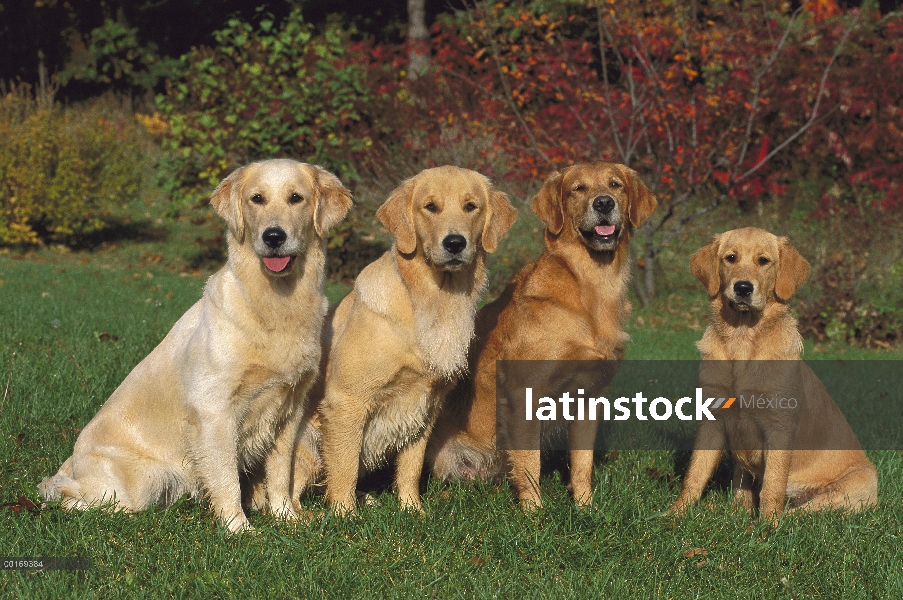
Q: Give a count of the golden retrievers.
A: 4